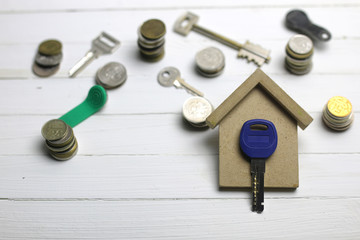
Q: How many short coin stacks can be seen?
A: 4